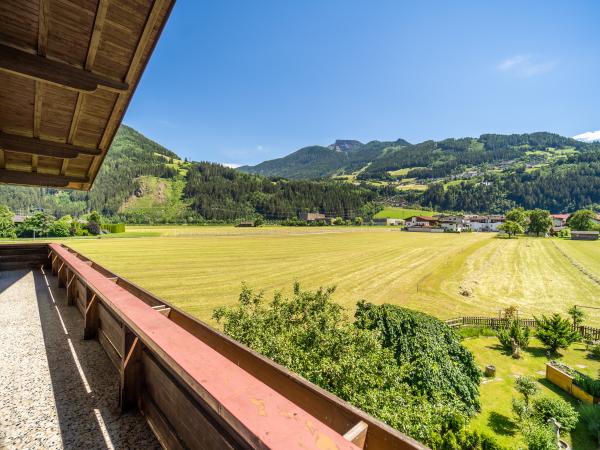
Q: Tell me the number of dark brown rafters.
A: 3